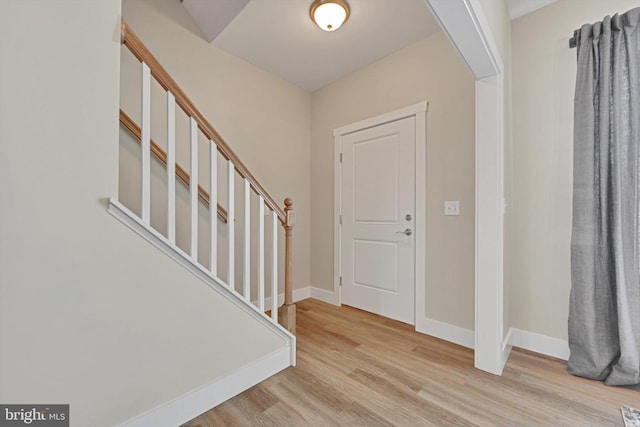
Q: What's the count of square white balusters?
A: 8